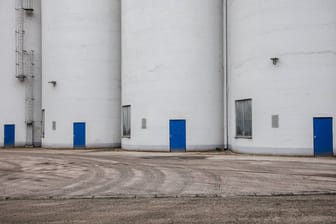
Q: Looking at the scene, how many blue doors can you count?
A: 4